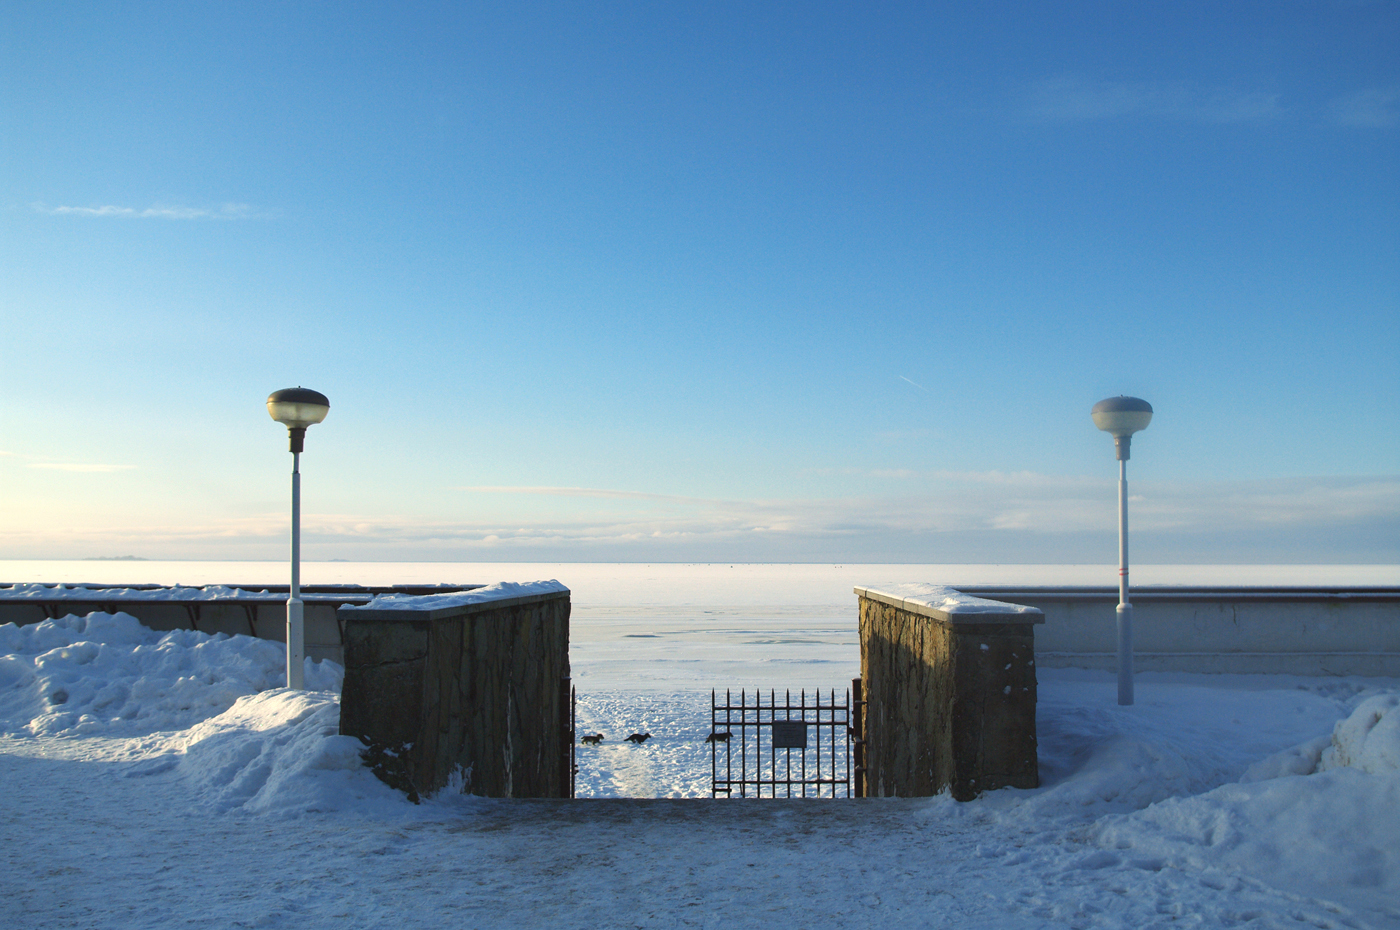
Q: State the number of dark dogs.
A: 3